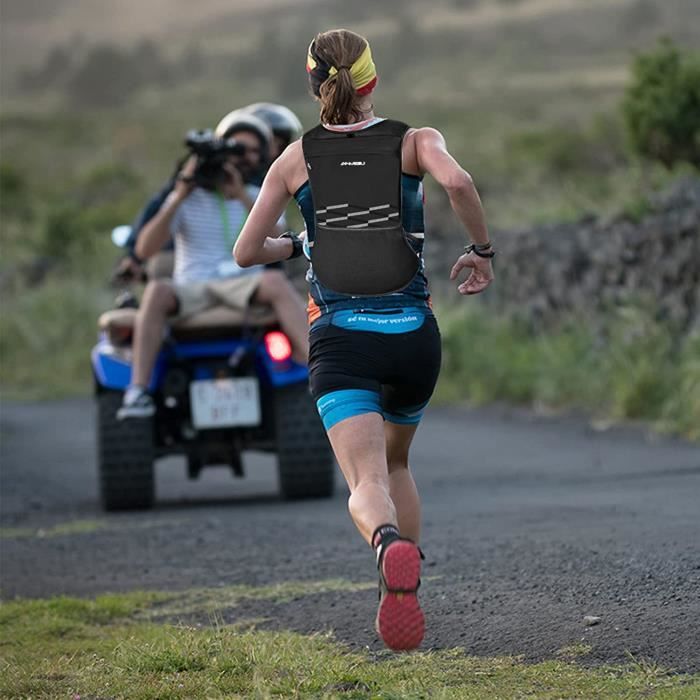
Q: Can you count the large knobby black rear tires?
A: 2